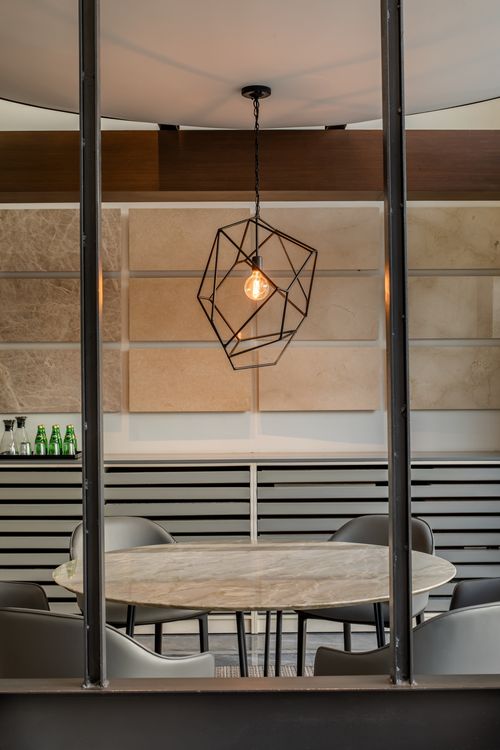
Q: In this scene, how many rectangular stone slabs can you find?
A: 12